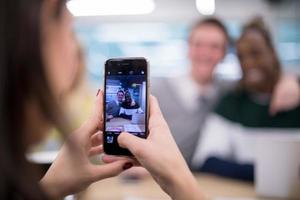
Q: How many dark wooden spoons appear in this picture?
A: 0